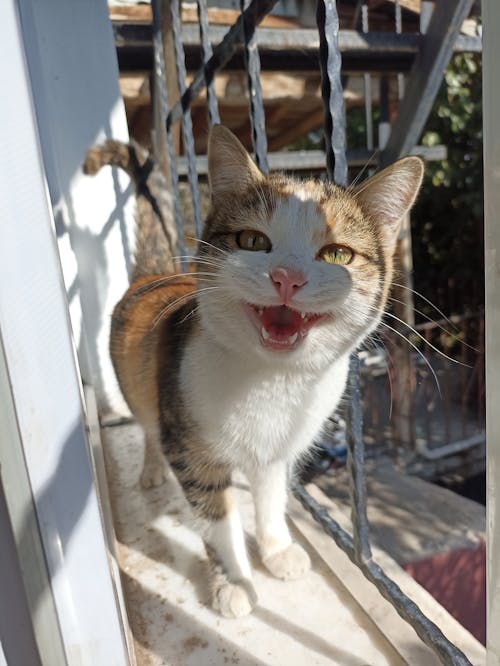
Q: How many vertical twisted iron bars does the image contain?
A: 5